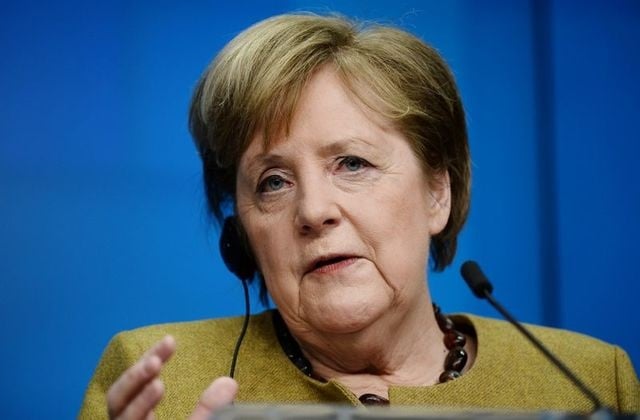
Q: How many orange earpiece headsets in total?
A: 0